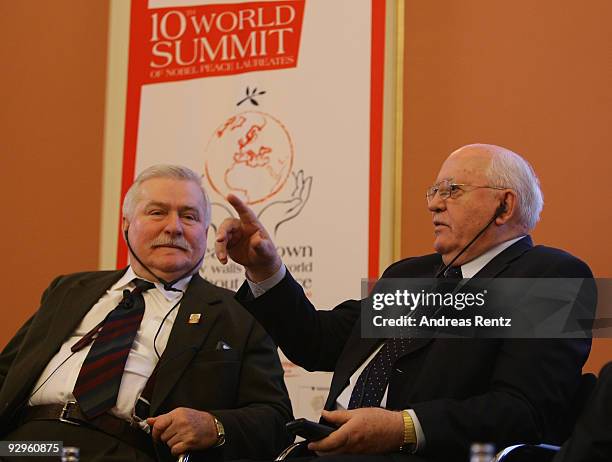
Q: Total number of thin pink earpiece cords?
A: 0